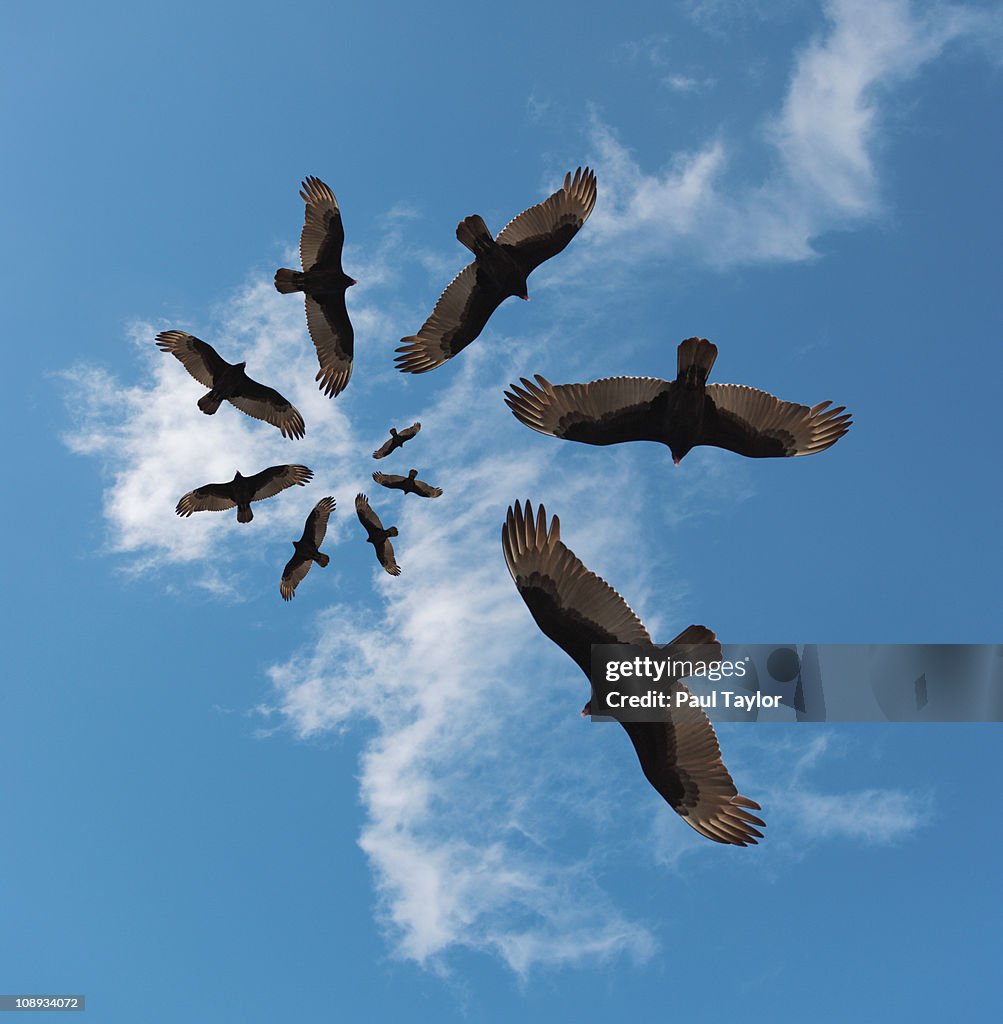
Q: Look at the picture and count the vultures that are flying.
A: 10